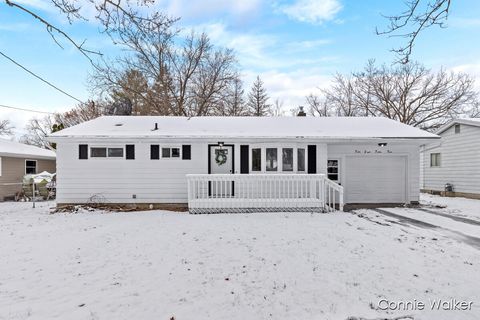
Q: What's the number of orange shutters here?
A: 0